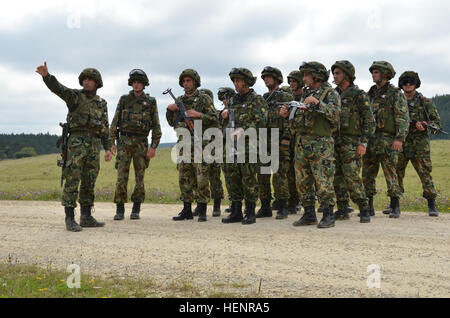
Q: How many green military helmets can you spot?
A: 12